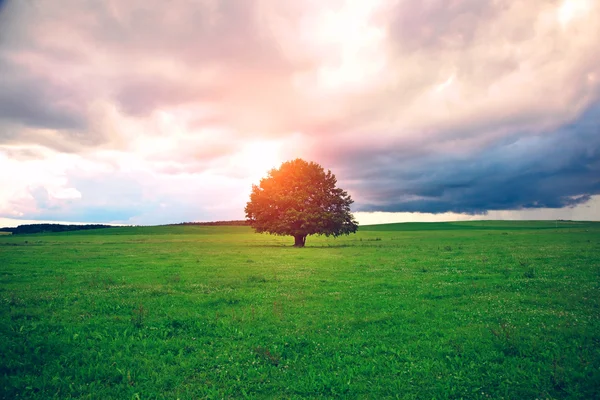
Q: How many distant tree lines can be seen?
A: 2